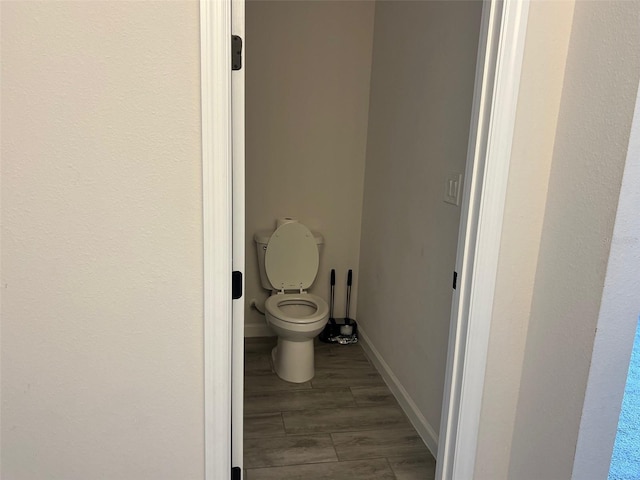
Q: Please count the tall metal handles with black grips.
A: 2